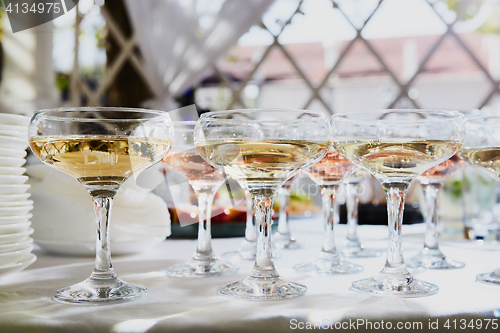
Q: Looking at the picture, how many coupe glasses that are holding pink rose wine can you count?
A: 3